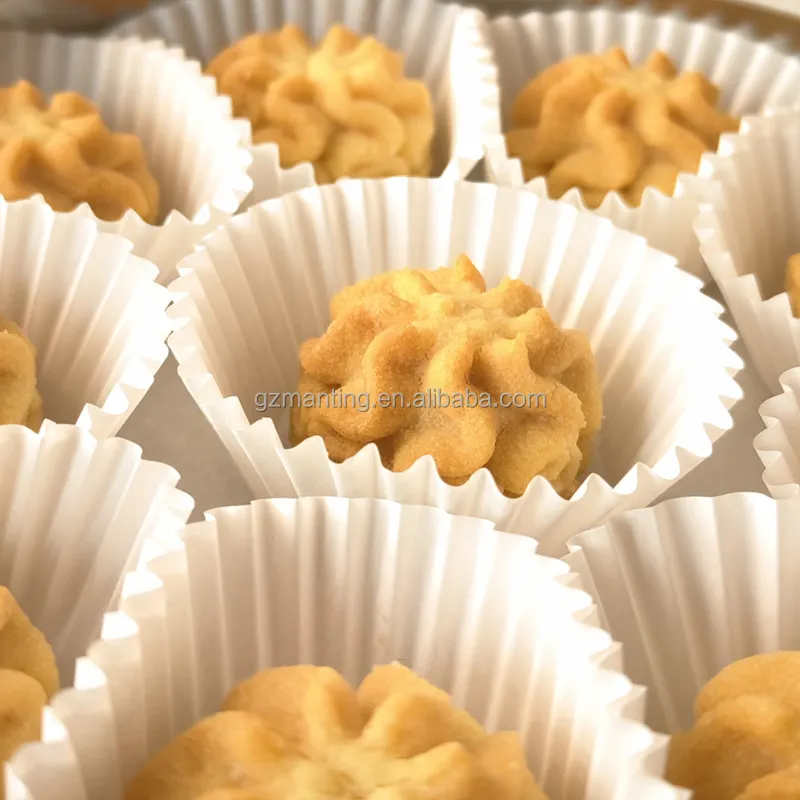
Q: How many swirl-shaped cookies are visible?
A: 9